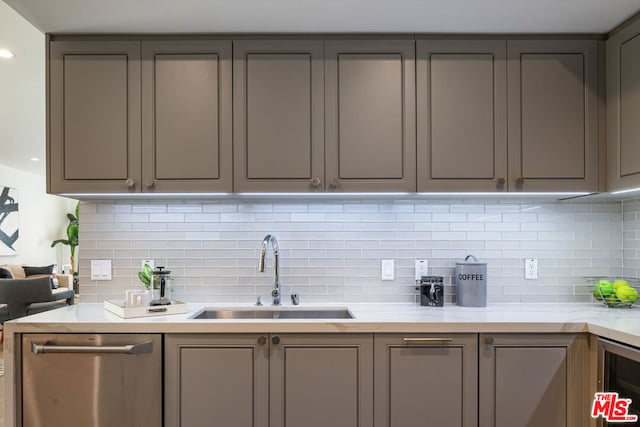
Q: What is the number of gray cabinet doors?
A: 11